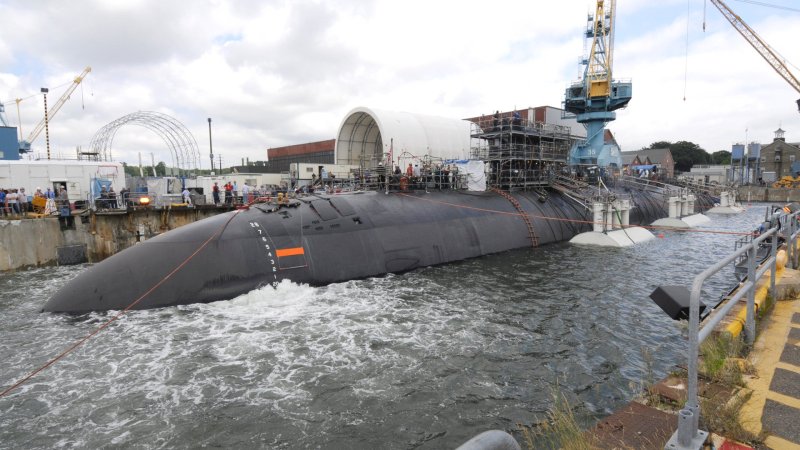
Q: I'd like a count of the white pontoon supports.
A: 3